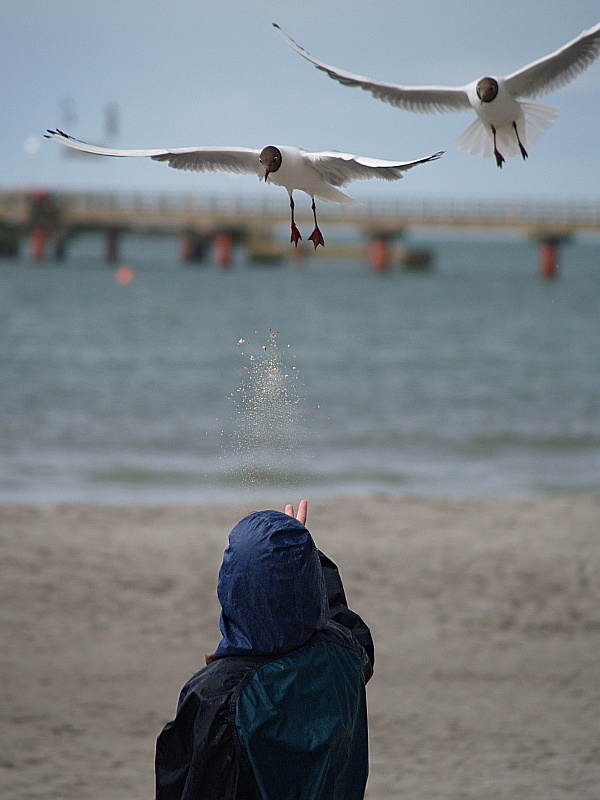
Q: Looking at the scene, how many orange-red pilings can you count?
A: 5